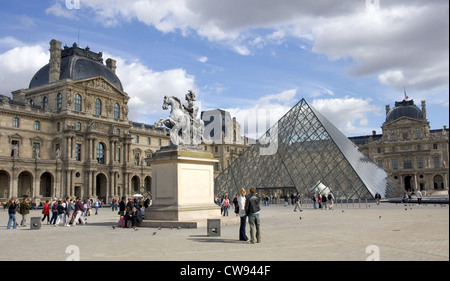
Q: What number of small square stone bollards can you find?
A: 2